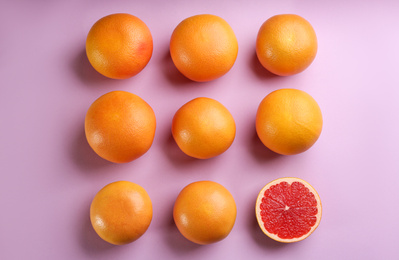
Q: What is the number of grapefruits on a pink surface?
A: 9